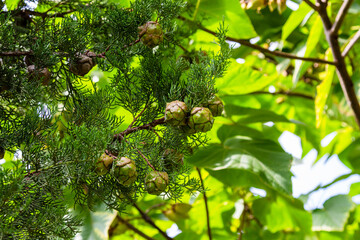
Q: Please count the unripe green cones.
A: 7